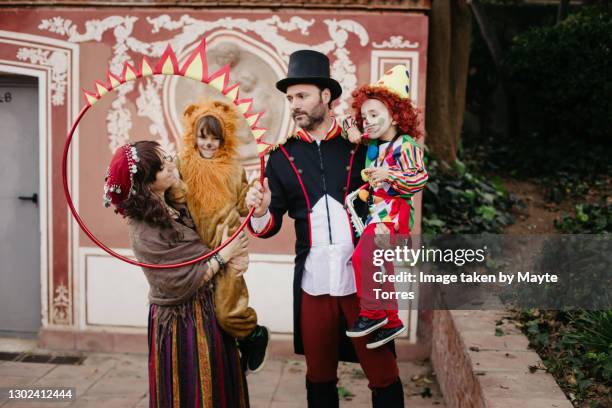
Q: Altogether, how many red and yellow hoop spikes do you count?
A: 13